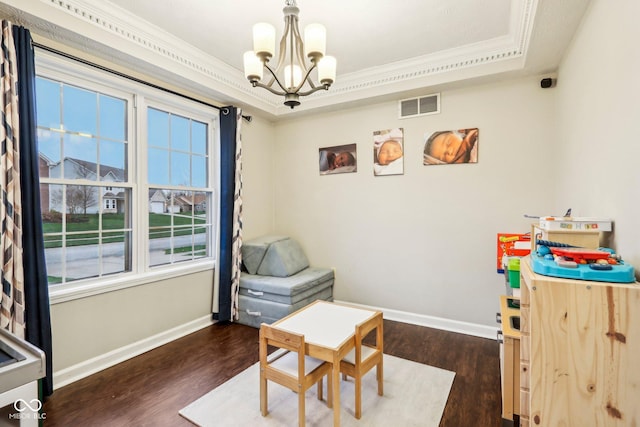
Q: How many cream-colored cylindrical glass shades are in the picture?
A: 5